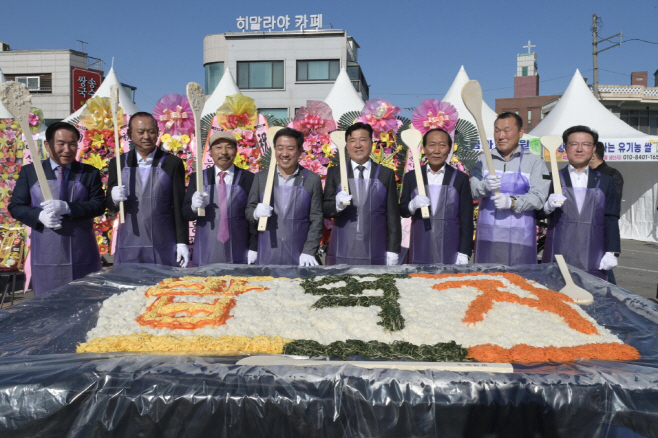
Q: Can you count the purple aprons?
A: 8